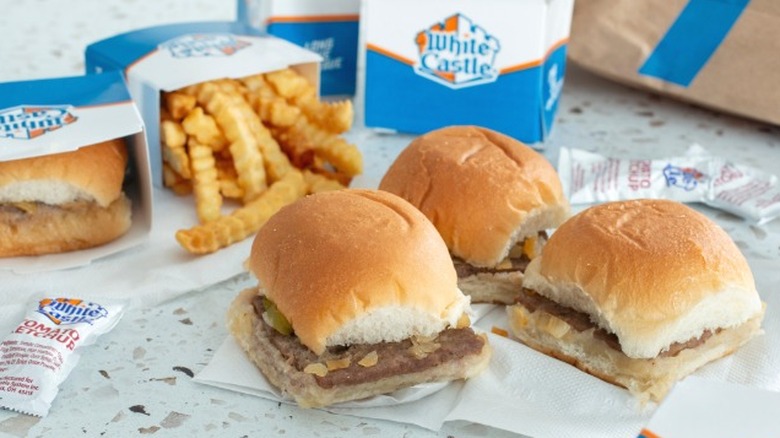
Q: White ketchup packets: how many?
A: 3